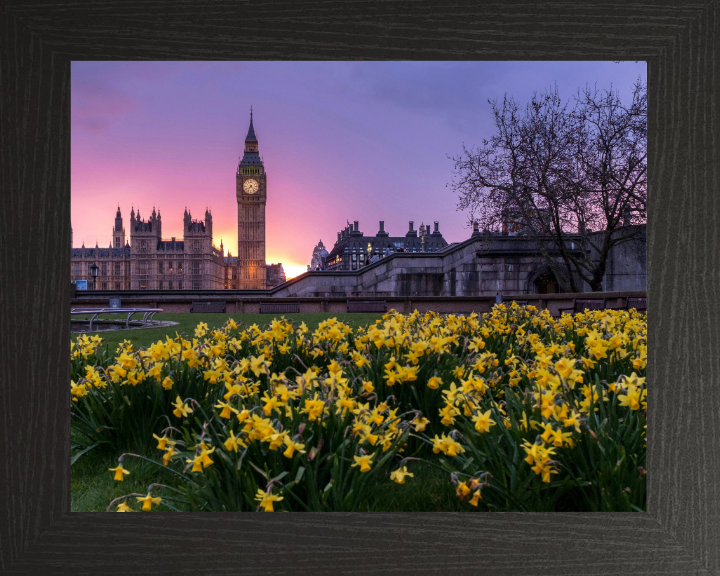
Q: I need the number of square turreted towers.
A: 2